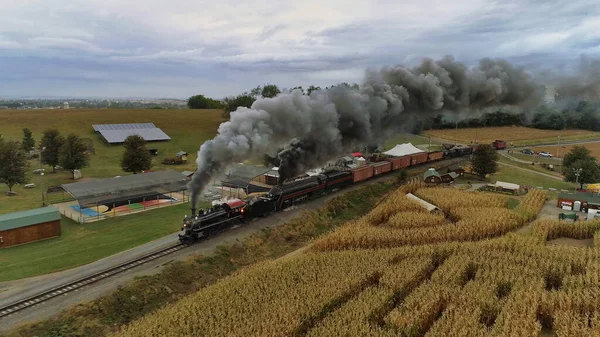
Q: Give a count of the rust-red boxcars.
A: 5